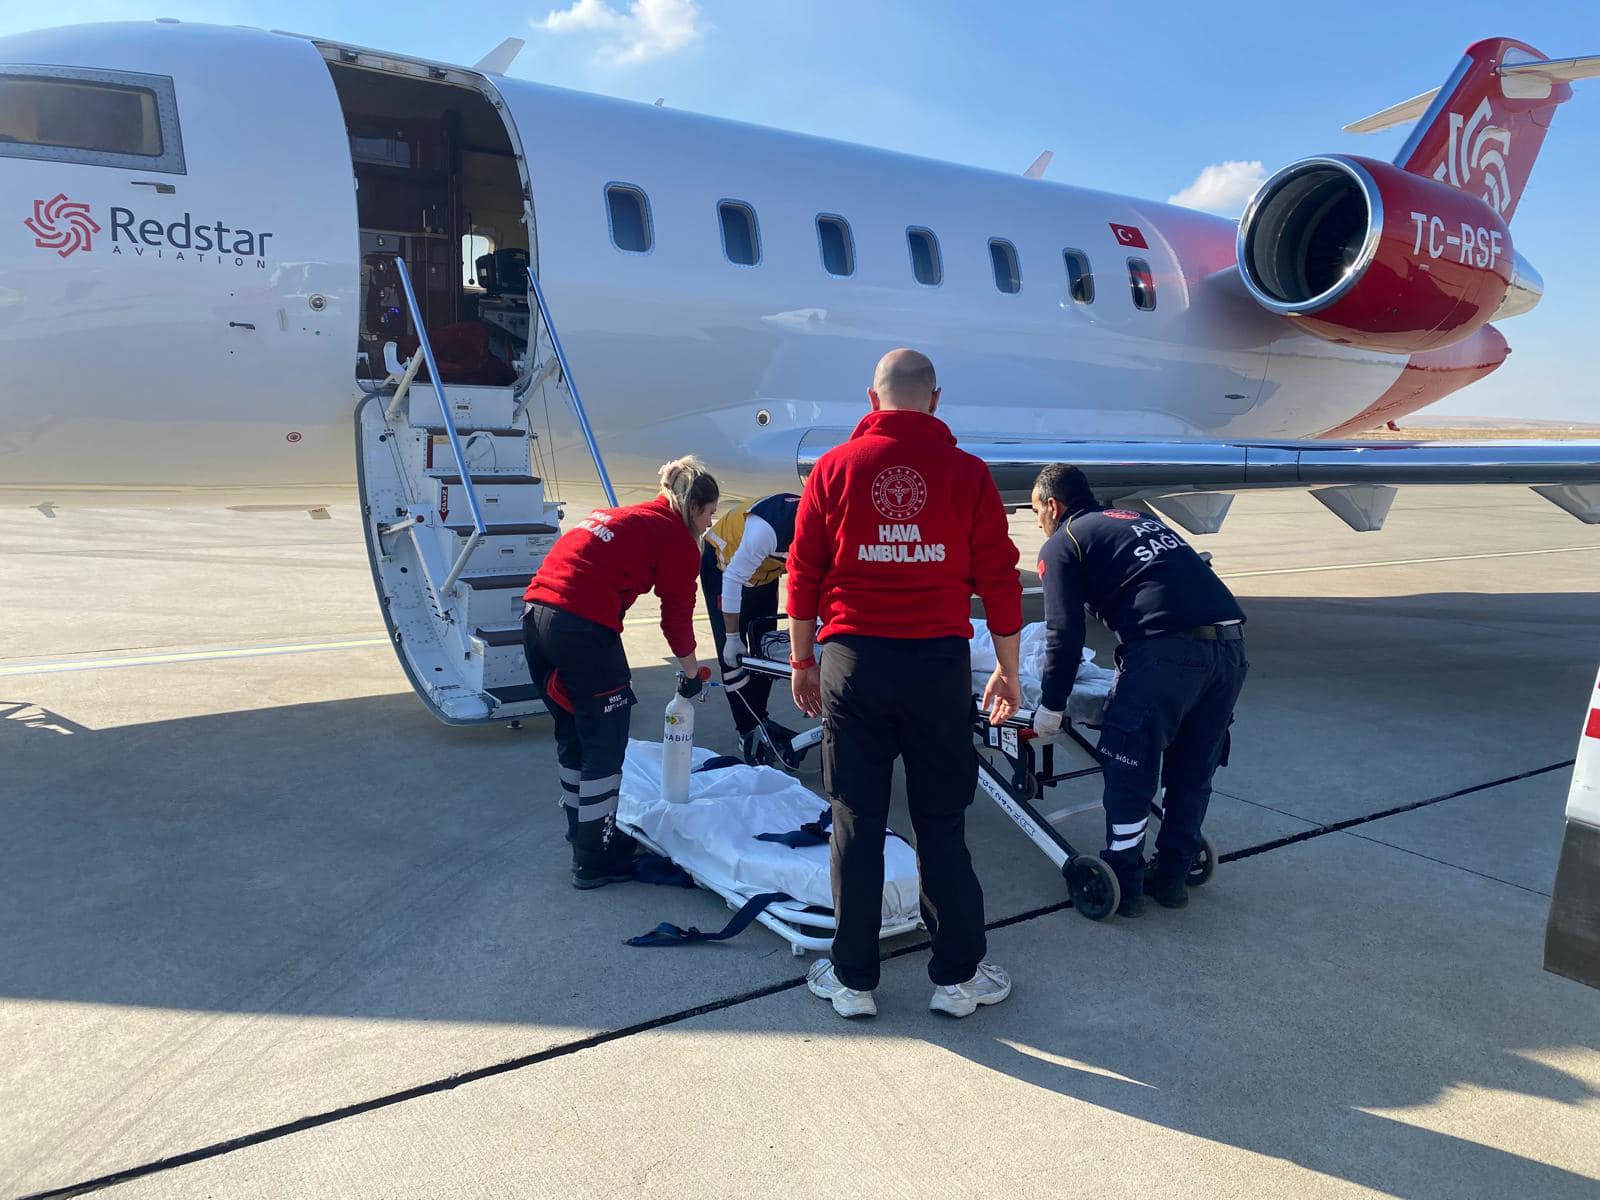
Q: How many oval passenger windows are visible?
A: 7